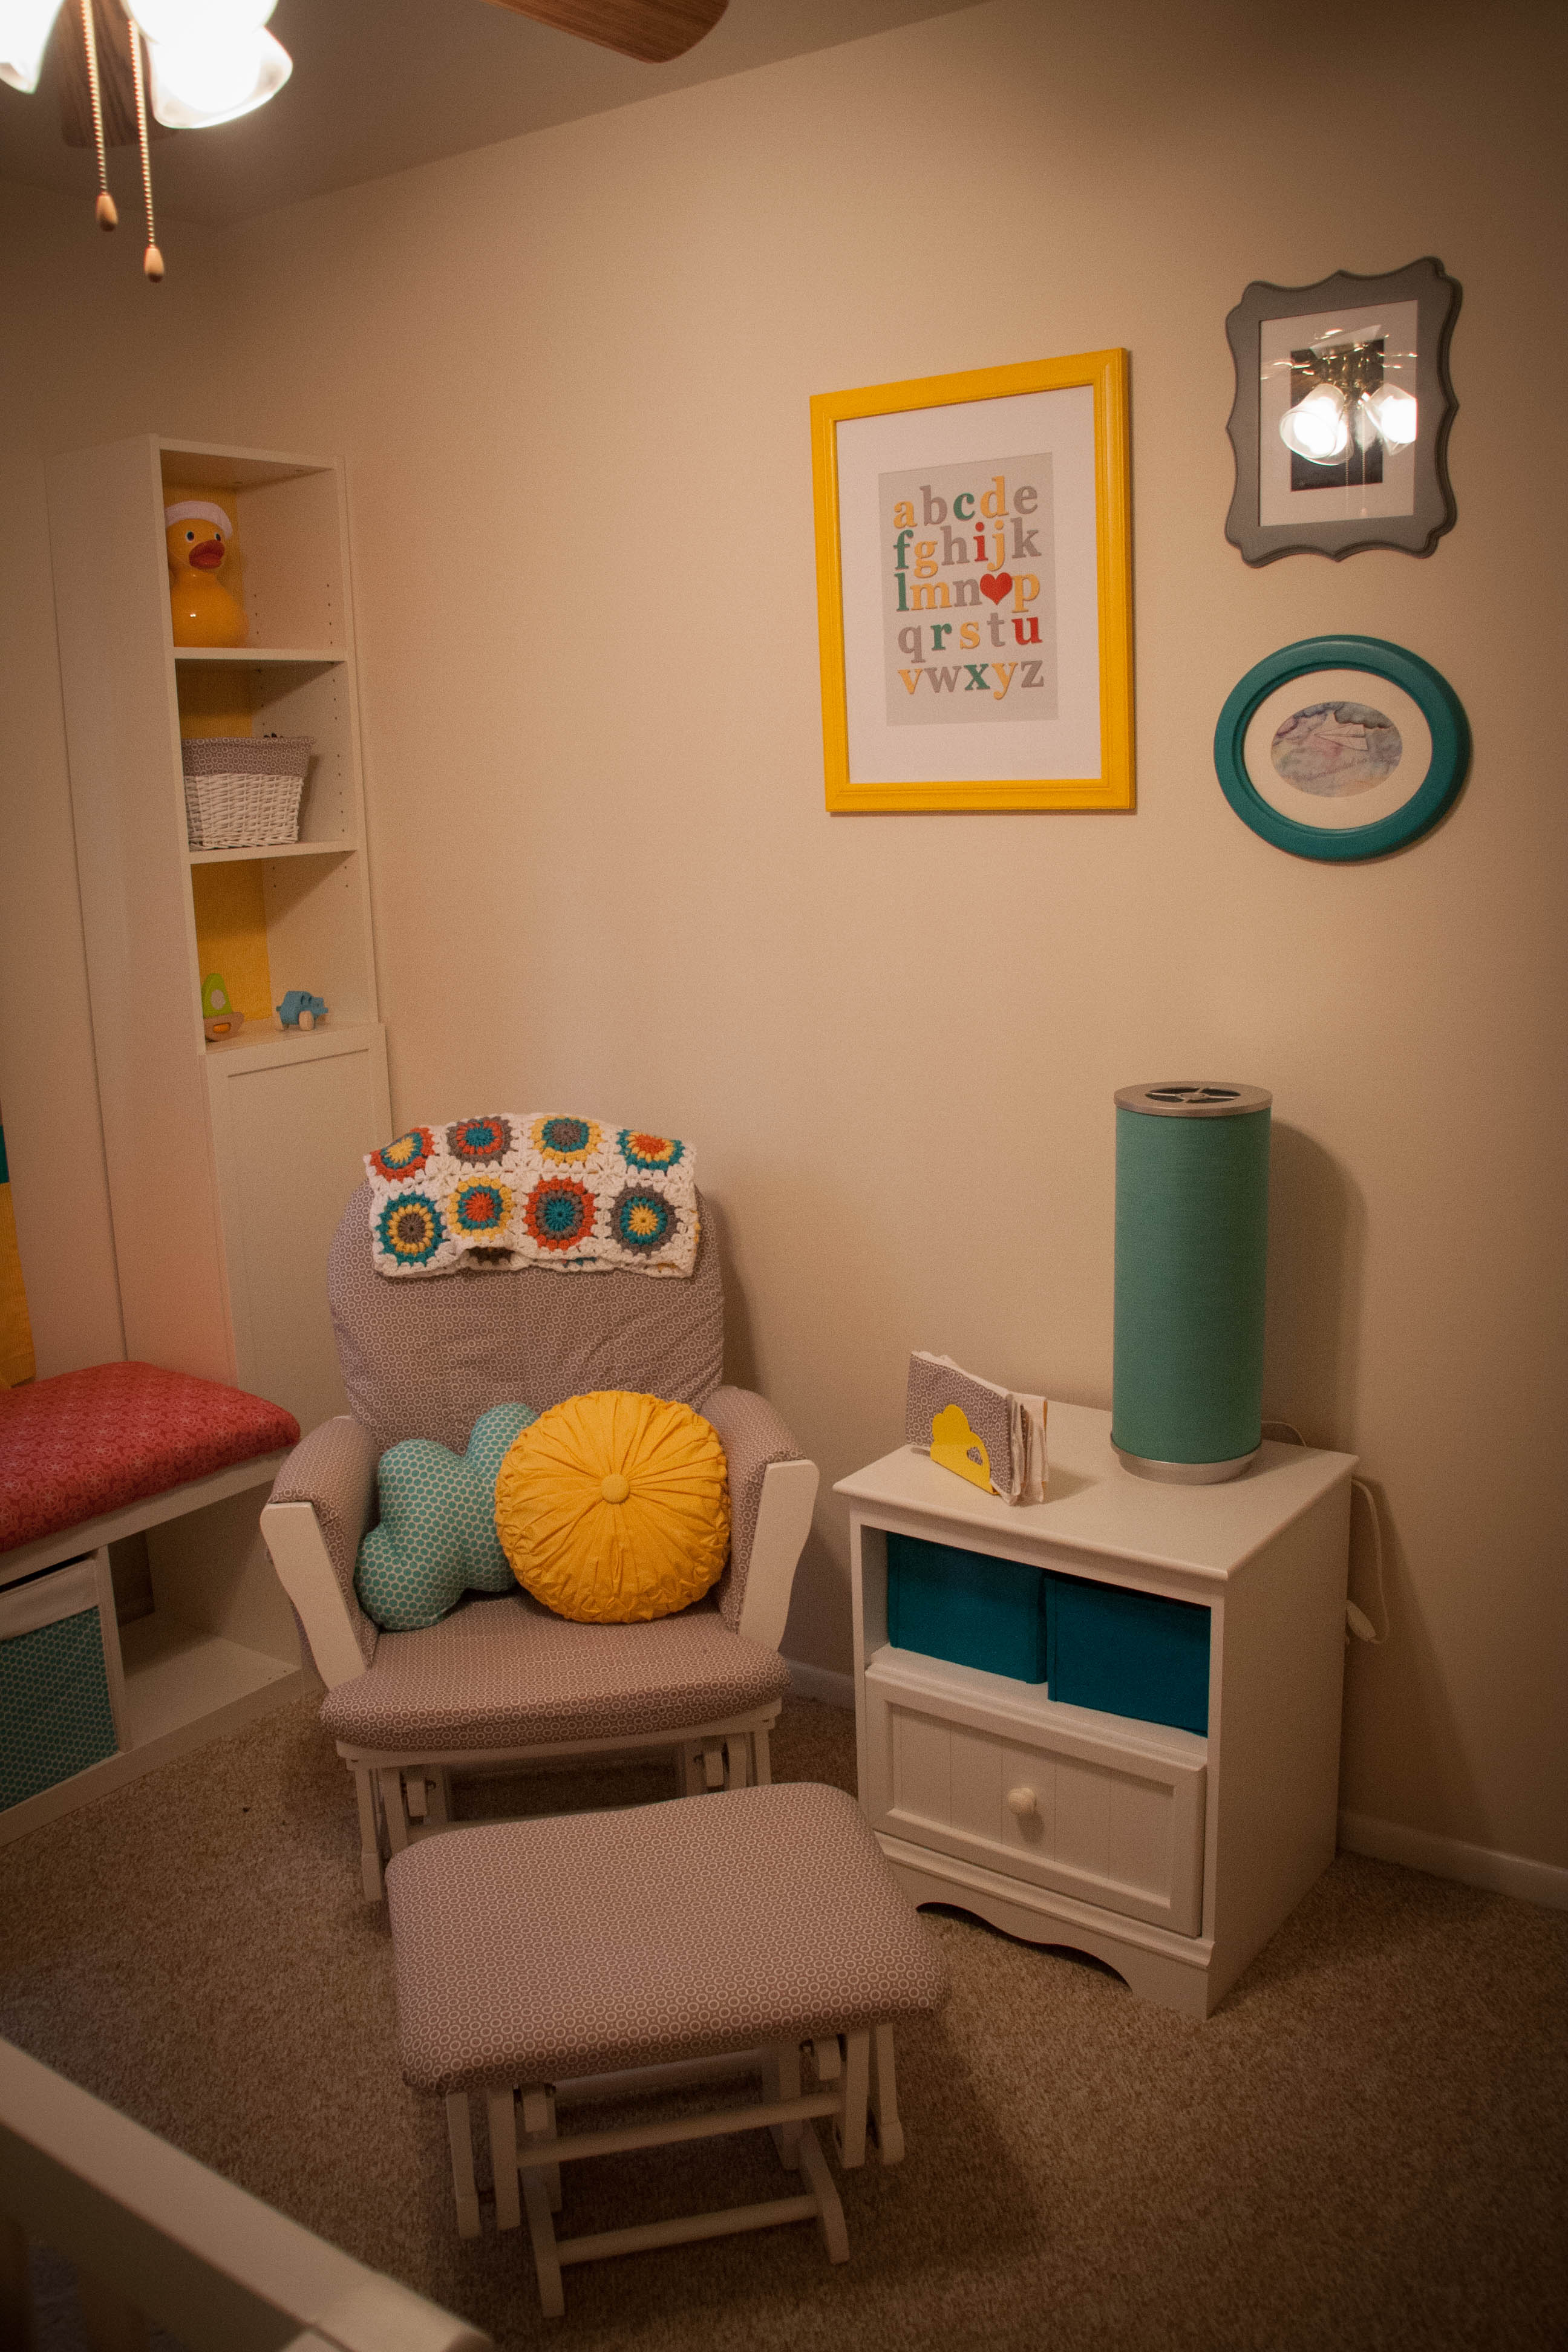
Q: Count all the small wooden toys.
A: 2